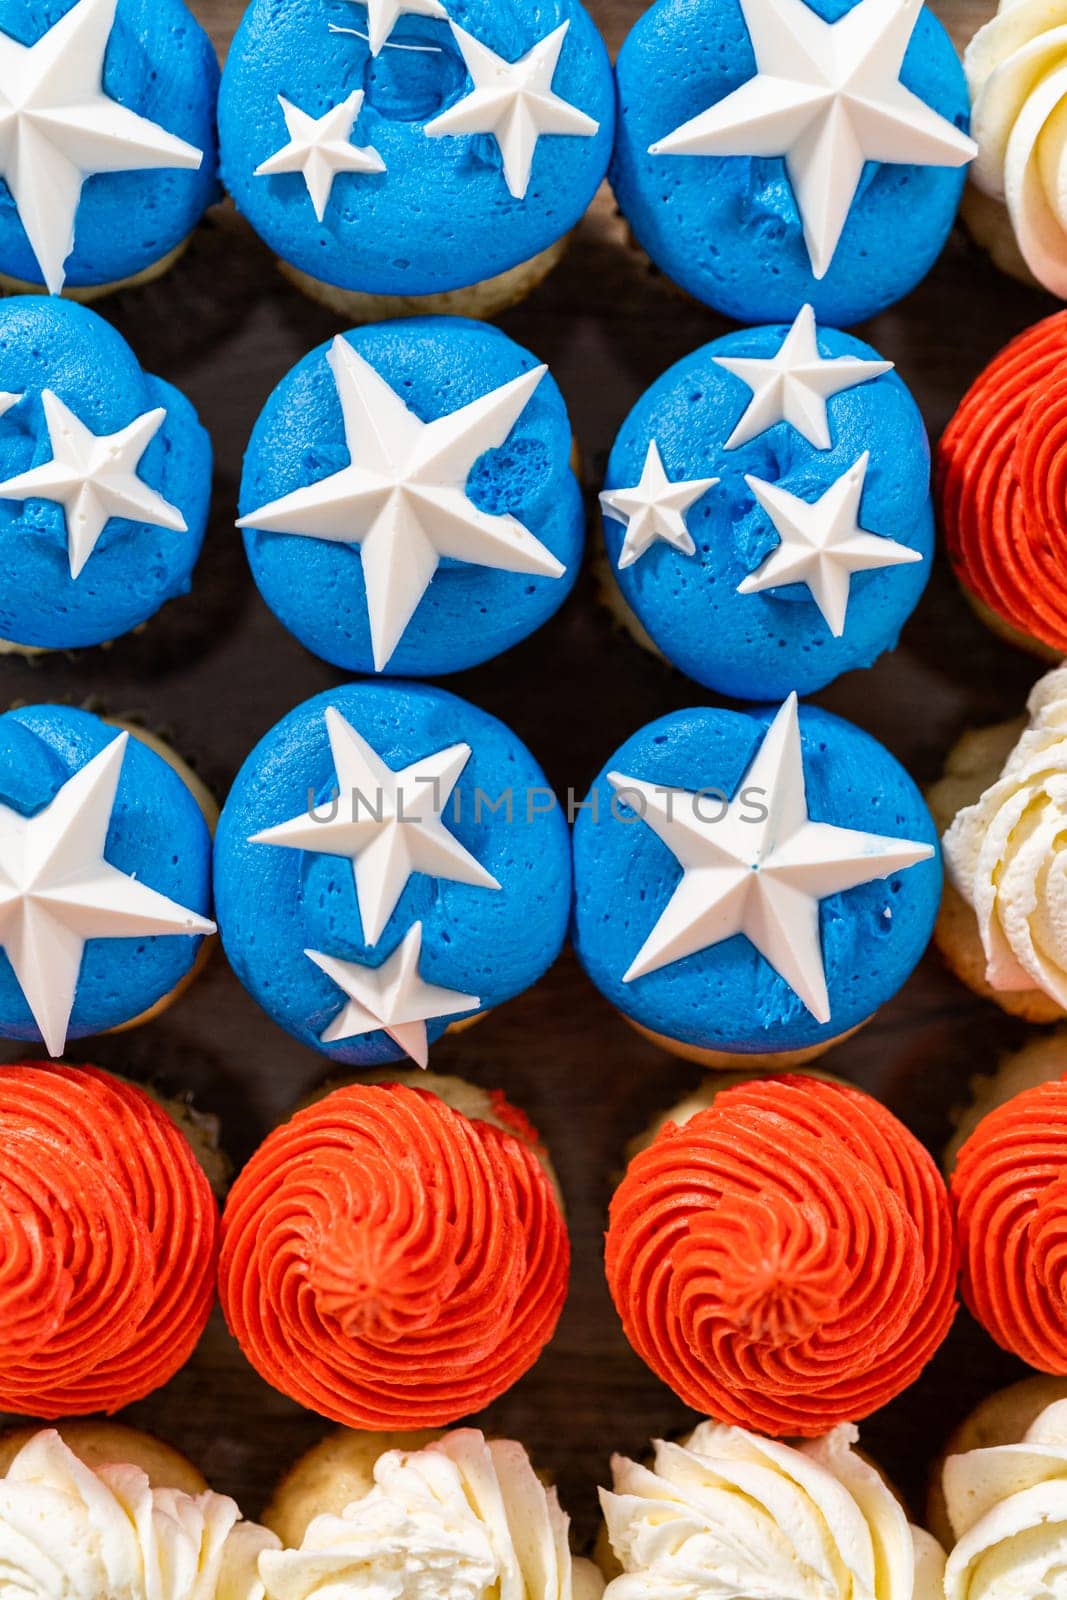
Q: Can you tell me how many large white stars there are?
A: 5